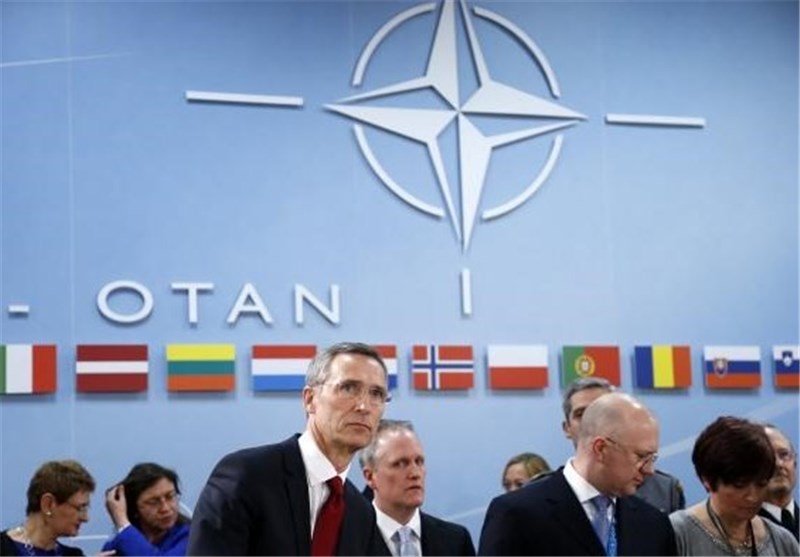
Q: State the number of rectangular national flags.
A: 11